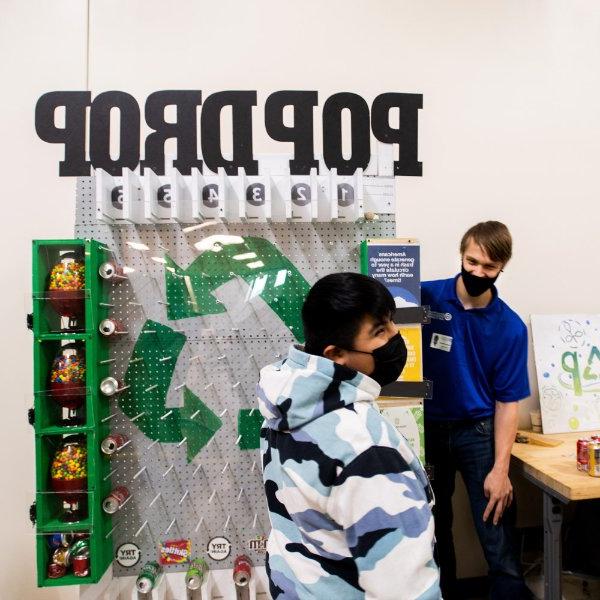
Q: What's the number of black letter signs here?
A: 7